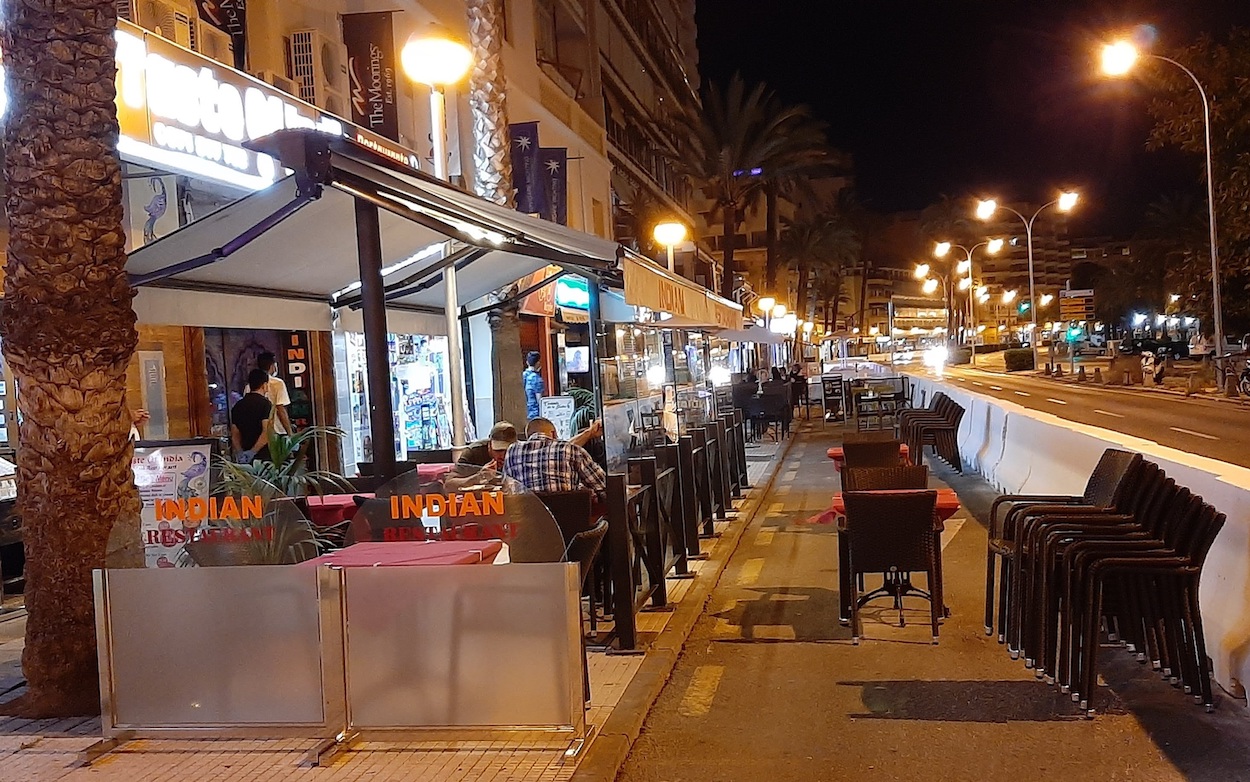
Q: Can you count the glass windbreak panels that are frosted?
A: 2